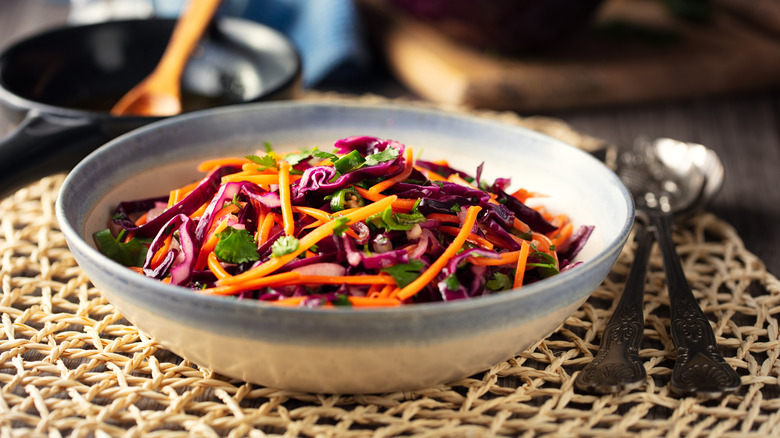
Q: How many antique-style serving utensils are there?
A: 2